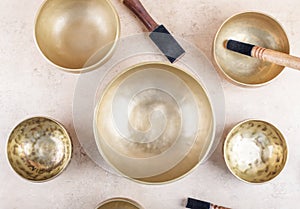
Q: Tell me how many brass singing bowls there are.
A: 6